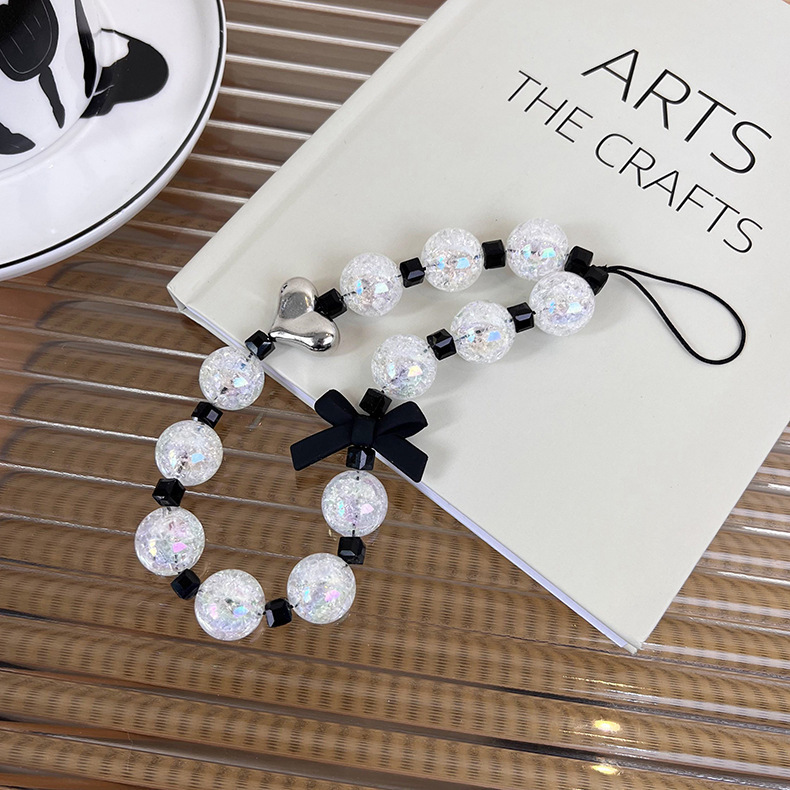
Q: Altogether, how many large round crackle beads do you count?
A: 12